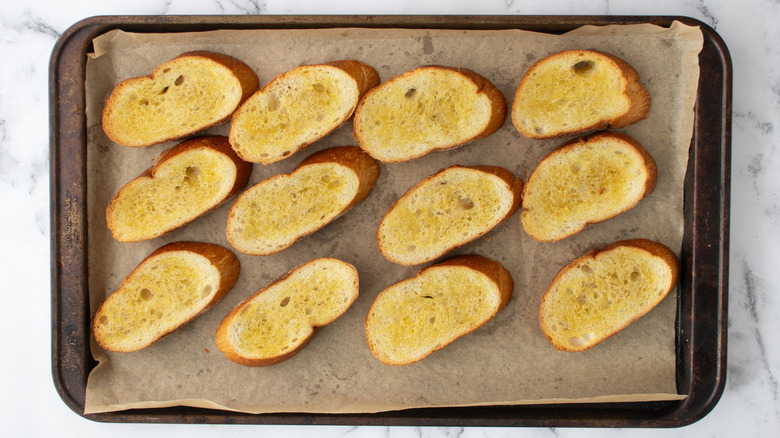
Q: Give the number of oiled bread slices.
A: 12